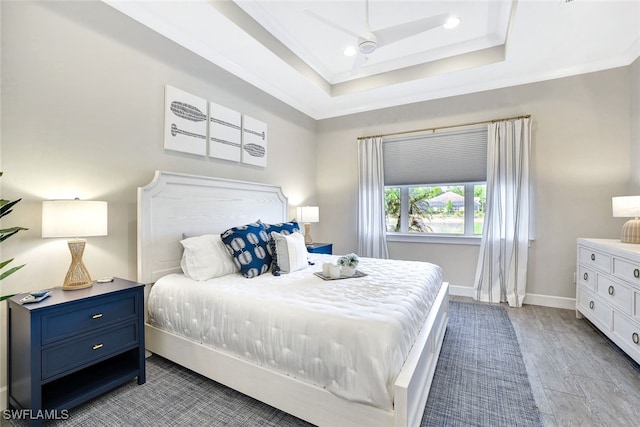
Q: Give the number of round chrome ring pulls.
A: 6